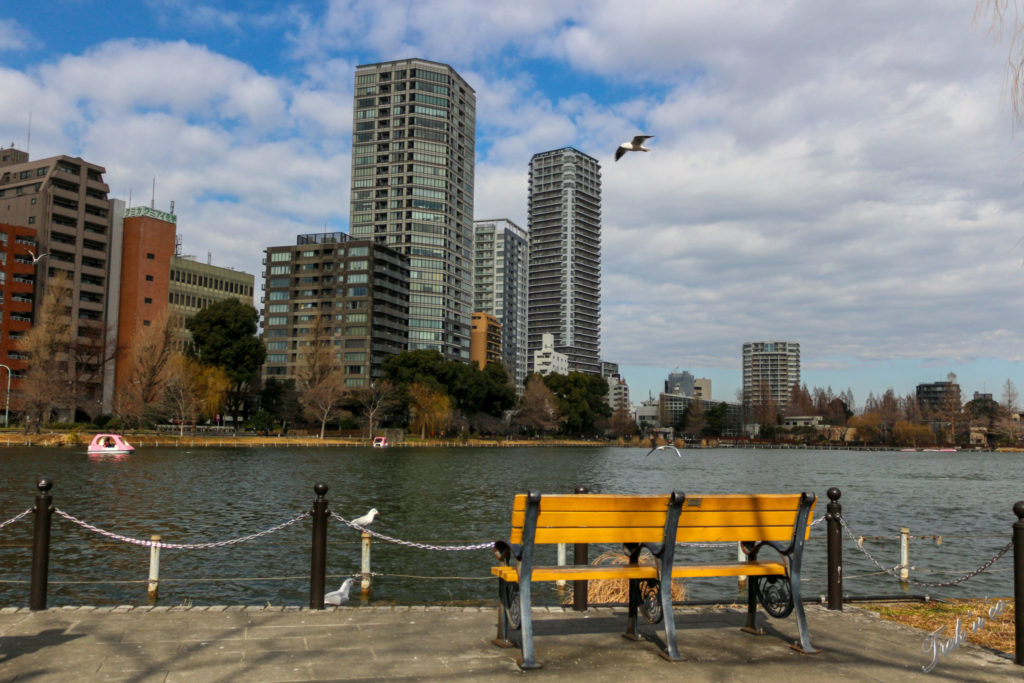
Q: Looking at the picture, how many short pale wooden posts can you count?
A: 5